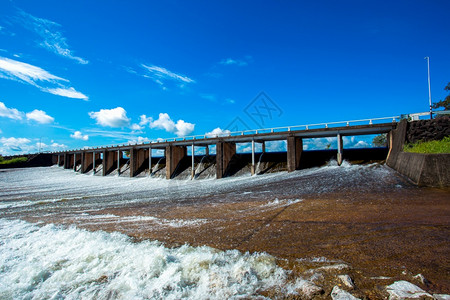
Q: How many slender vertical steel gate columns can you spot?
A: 8